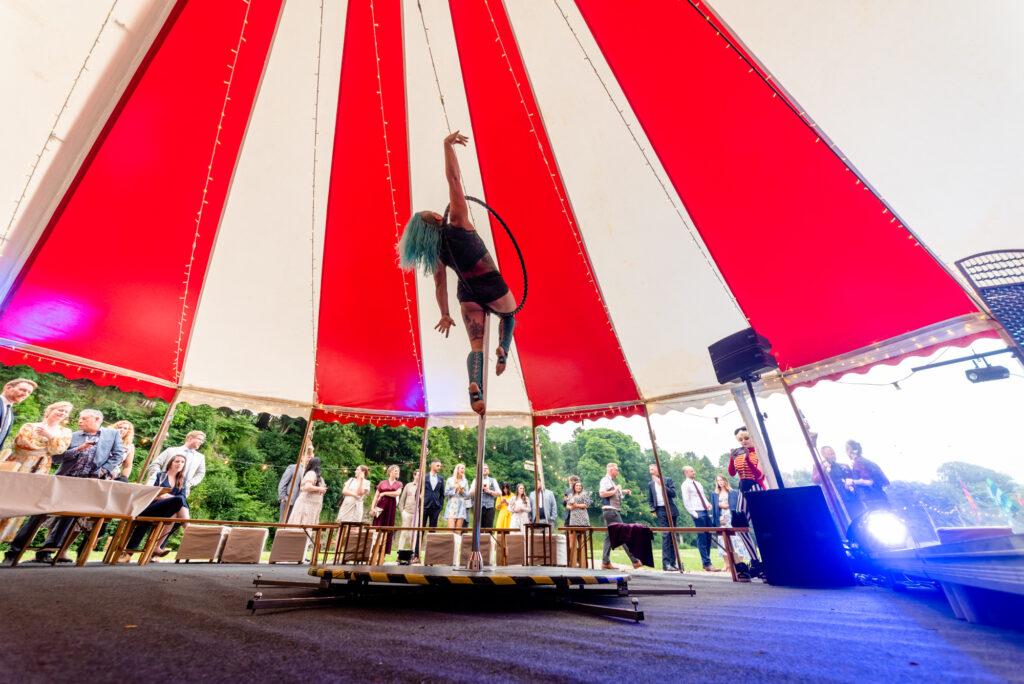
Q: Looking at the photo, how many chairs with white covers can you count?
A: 8